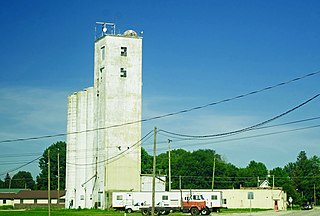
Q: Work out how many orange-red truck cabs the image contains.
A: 1